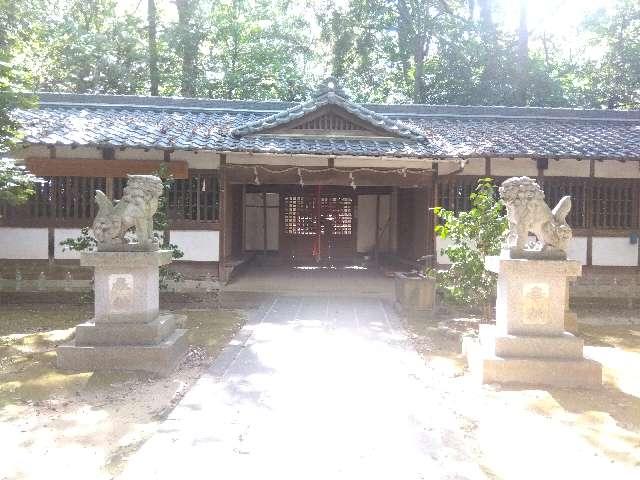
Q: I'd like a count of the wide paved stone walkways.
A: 1